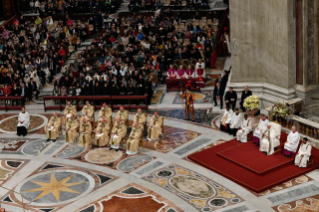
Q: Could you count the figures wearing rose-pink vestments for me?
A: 4